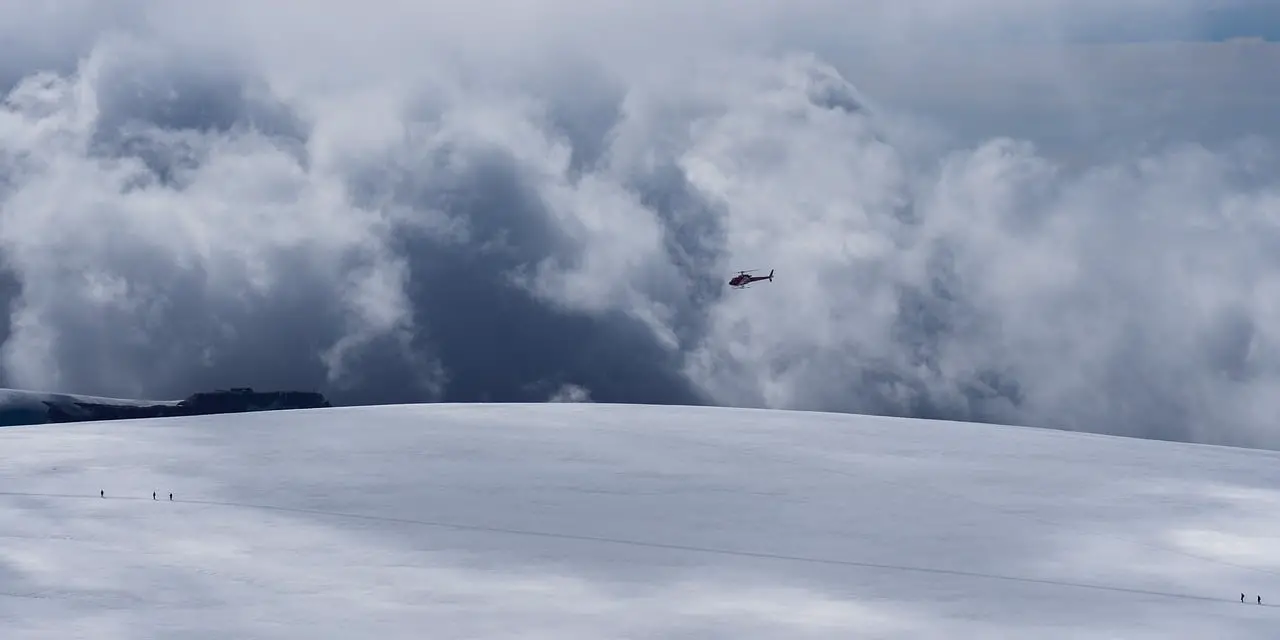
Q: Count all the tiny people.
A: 5